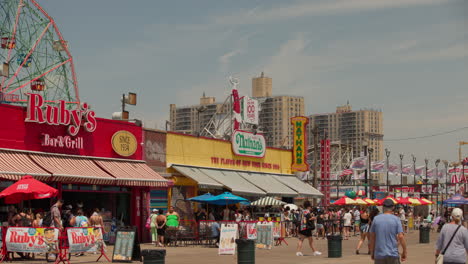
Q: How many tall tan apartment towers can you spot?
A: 3